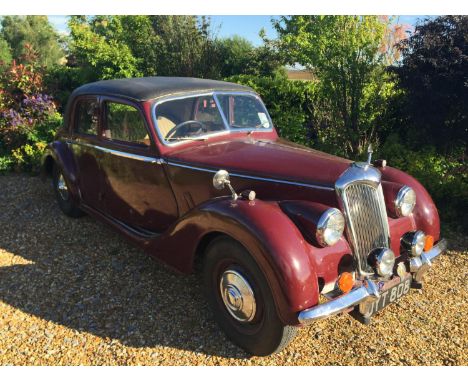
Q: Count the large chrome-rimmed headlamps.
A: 2